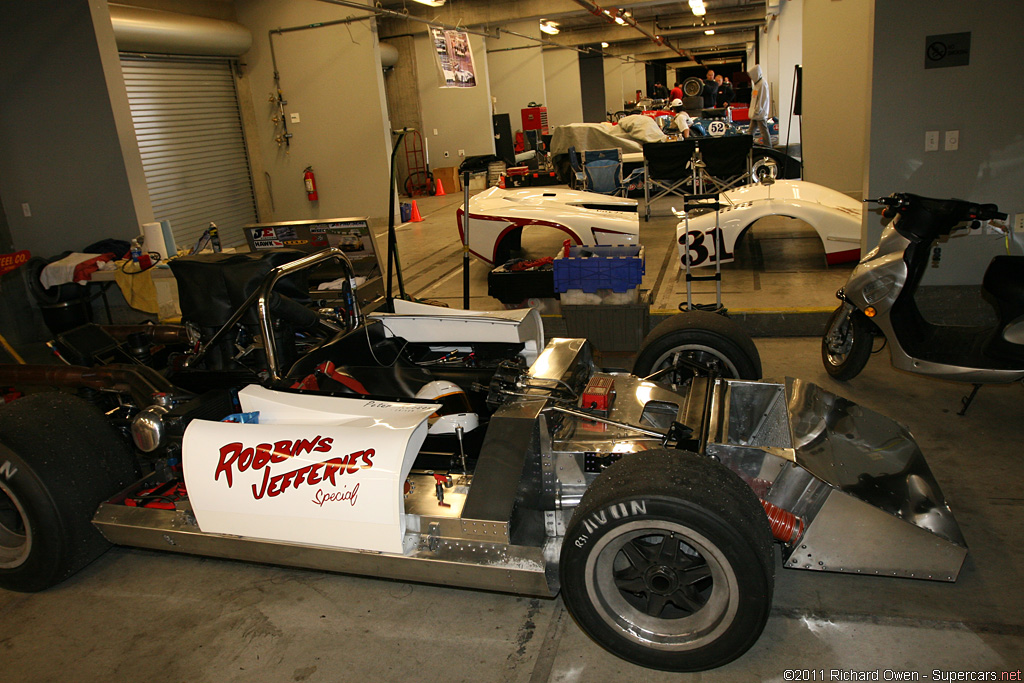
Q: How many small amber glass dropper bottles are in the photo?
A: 0